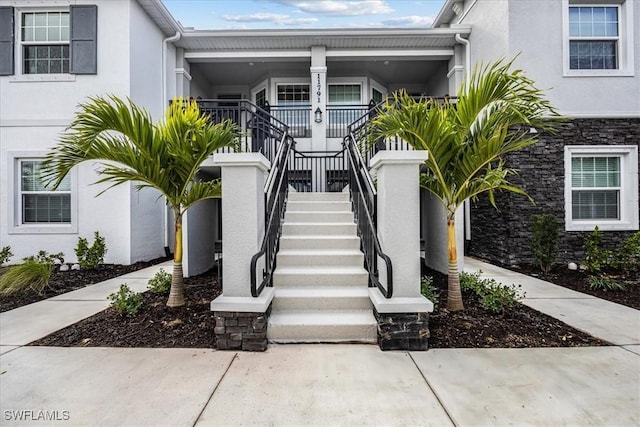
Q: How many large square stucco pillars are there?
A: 2